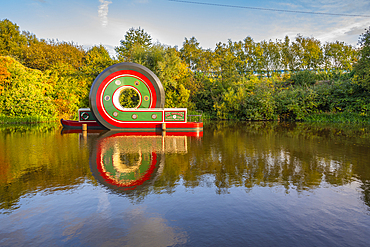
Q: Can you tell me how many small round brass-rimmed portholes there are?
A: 7